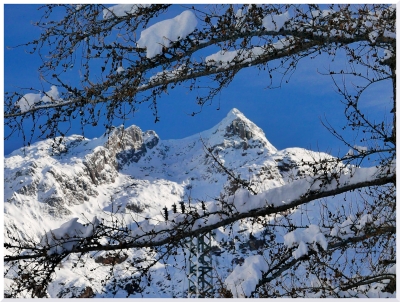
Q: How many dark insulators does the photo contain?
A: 4